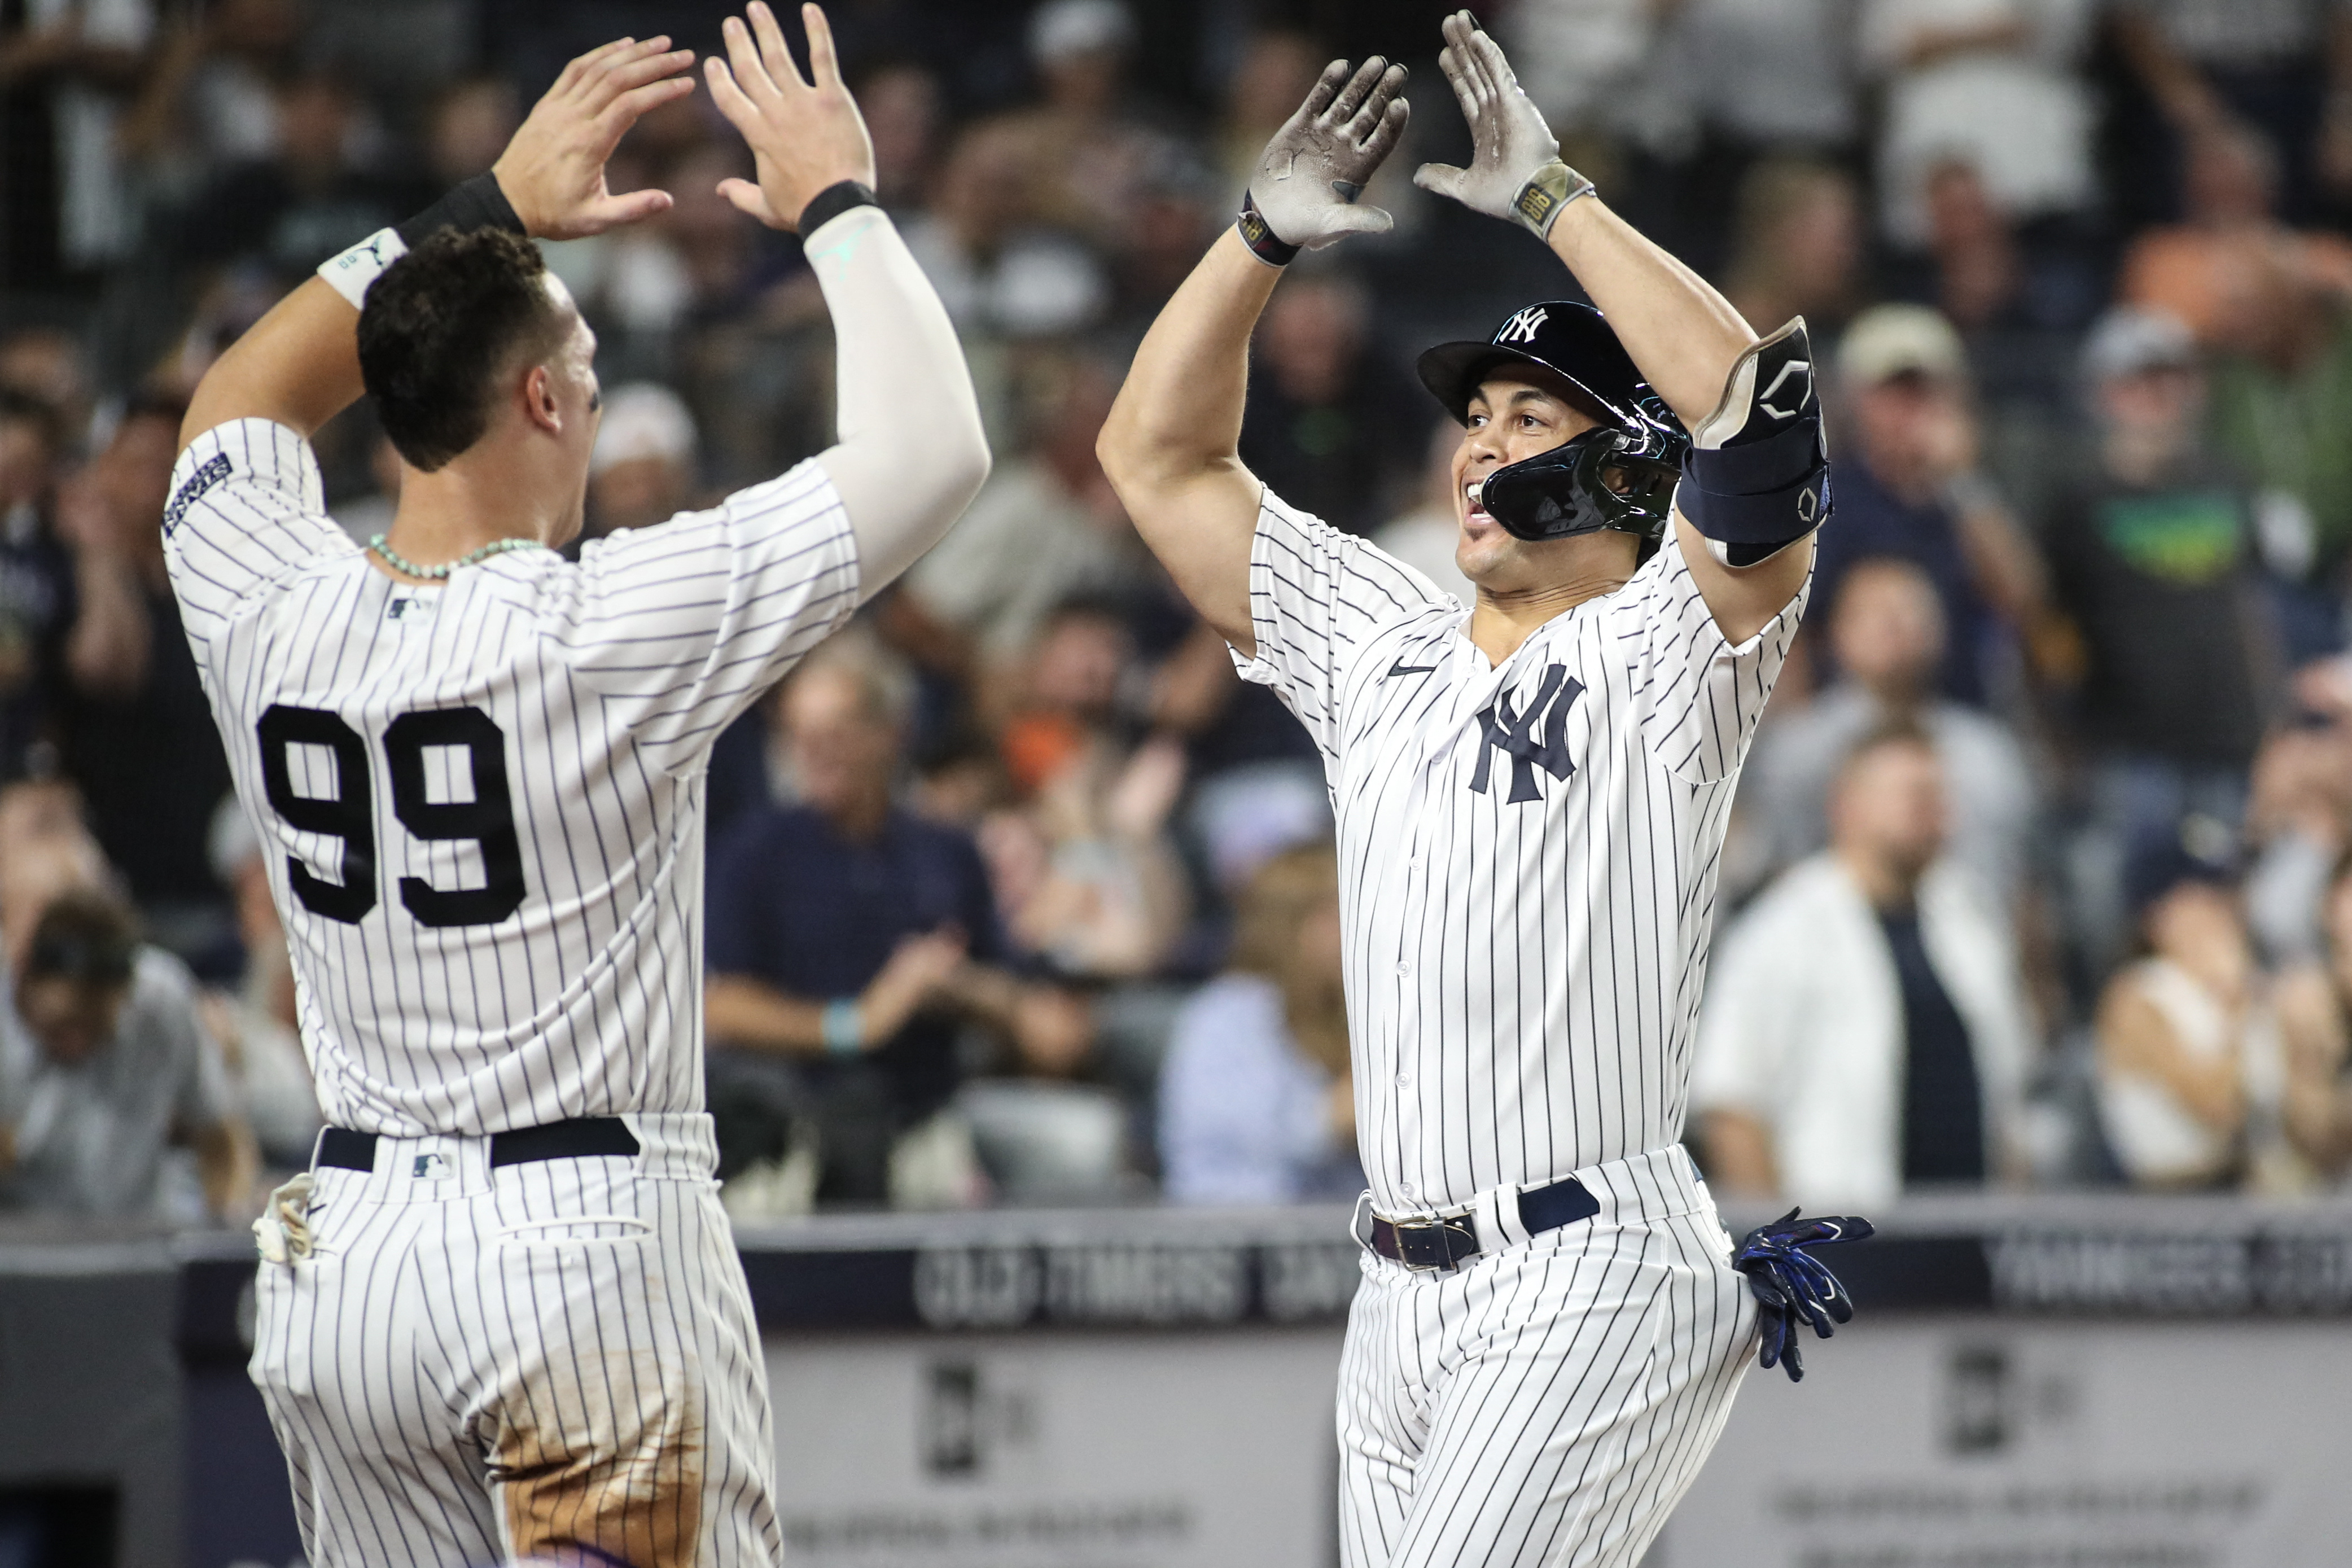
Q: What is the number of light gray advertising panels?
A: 2